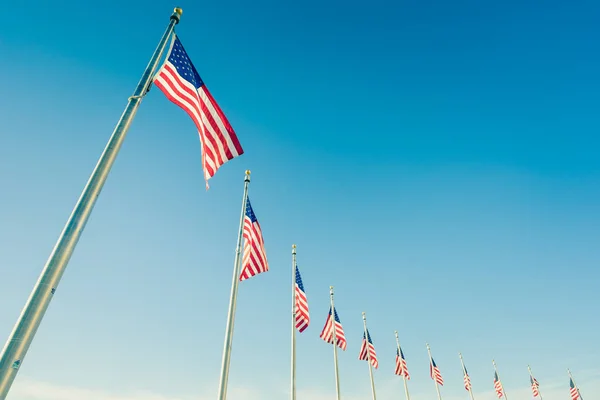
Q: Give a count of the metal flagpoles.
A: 11